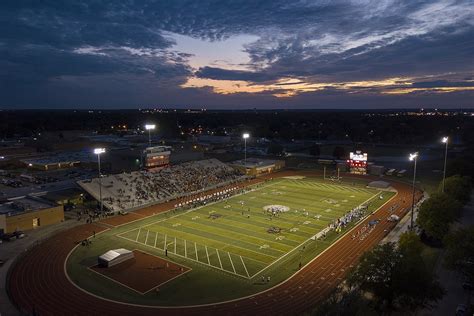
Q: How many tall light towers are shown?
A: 5